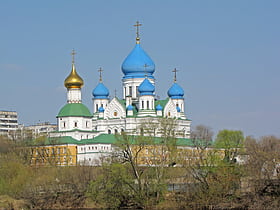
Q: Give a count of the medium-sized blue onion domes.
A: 3